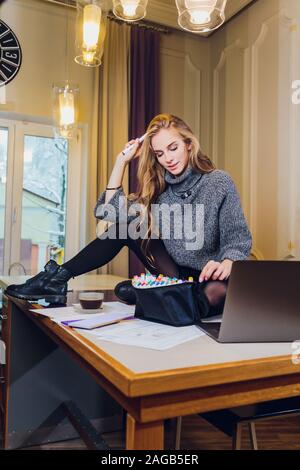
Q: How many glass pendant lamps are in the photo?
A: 4